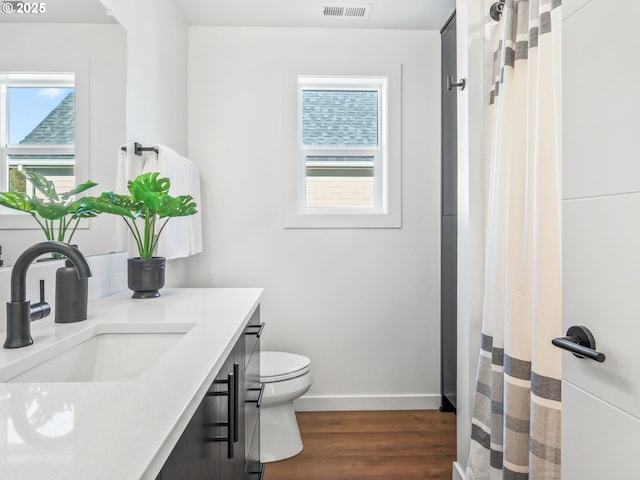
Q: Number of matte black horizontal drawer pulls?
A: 3